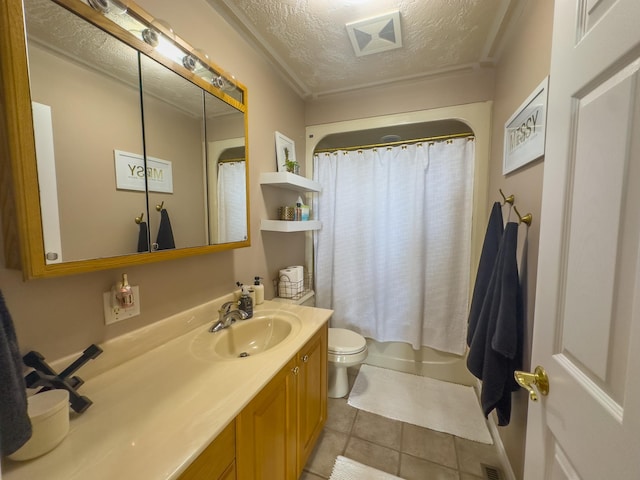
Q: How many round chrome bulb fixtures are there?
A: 4